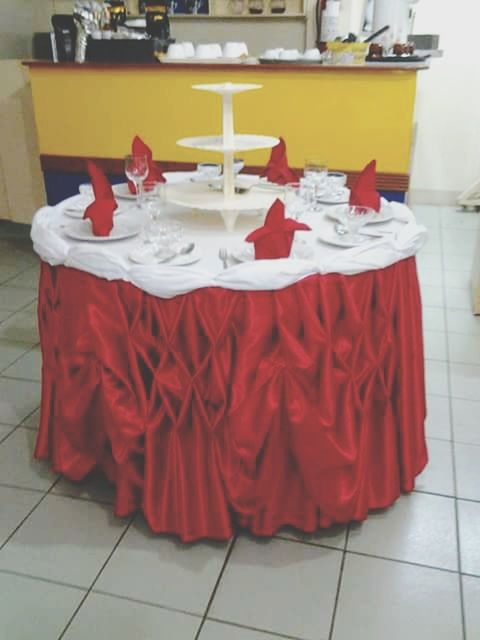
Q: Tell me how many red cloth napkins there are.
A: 5